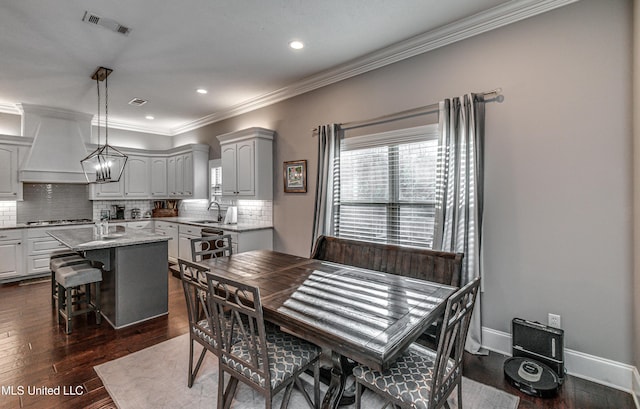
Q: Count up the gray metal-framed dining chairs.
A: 4